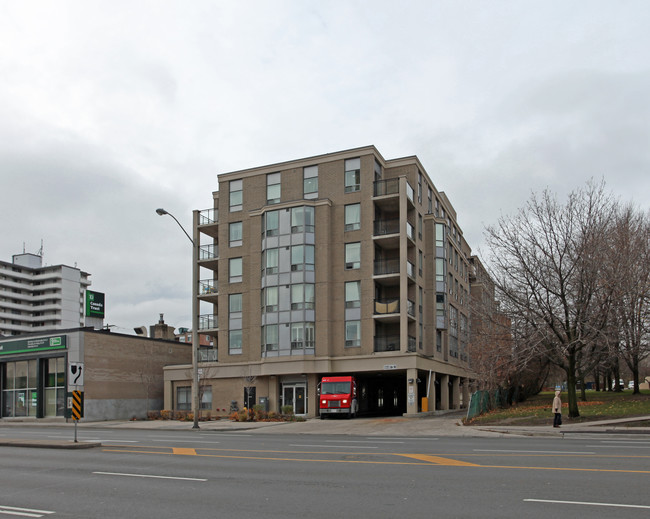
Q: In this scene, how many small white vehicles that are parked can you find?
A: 2